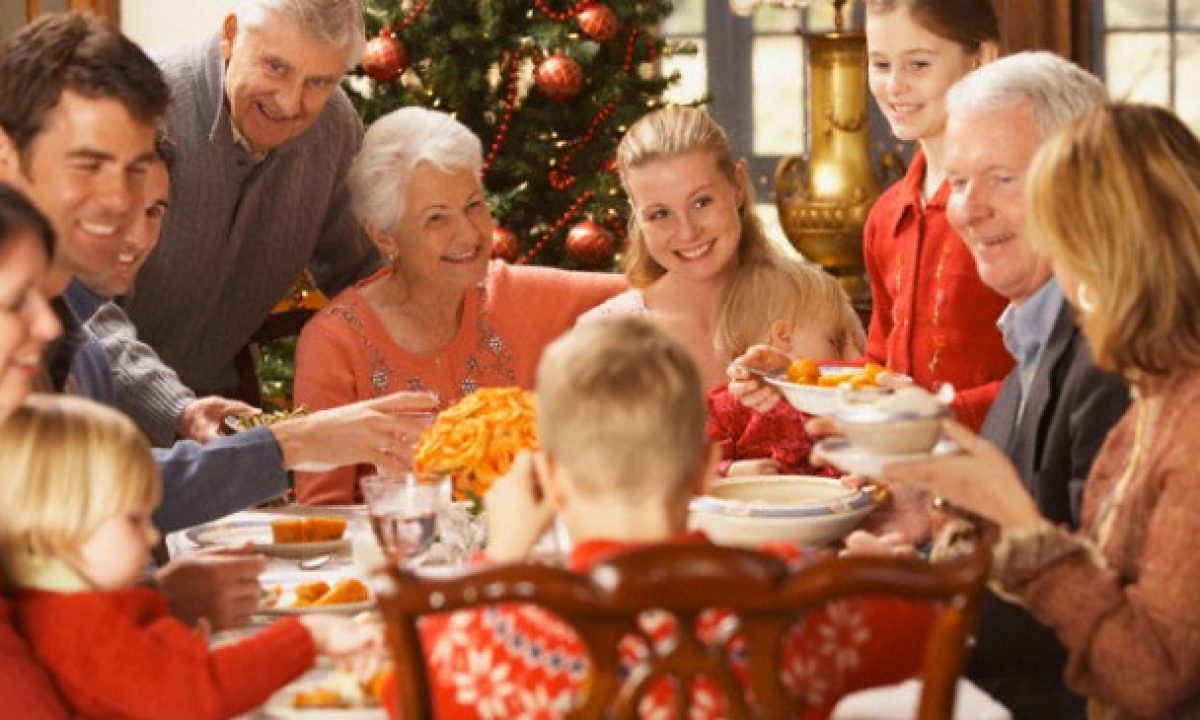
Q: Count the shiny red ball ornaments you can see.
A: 5